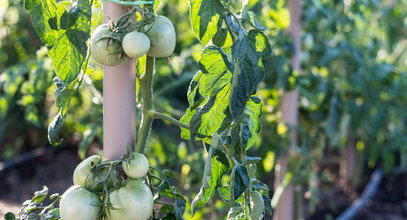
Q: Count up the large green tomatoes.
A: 5